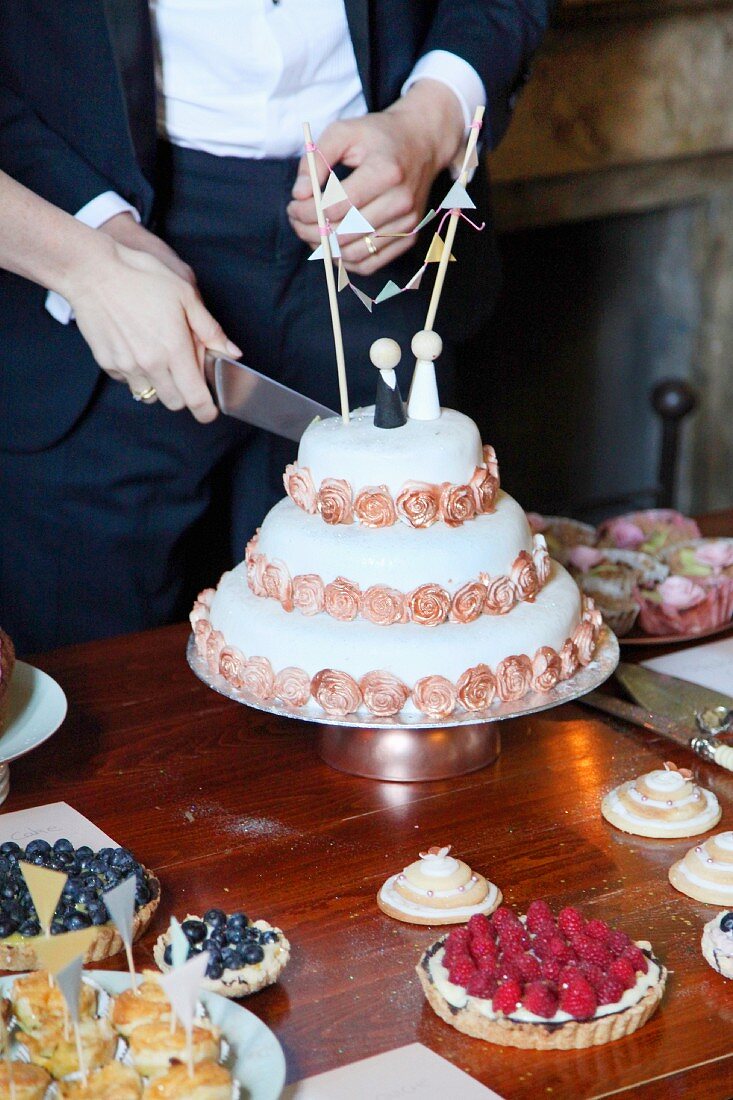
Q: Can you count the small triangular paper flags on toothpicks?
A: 6